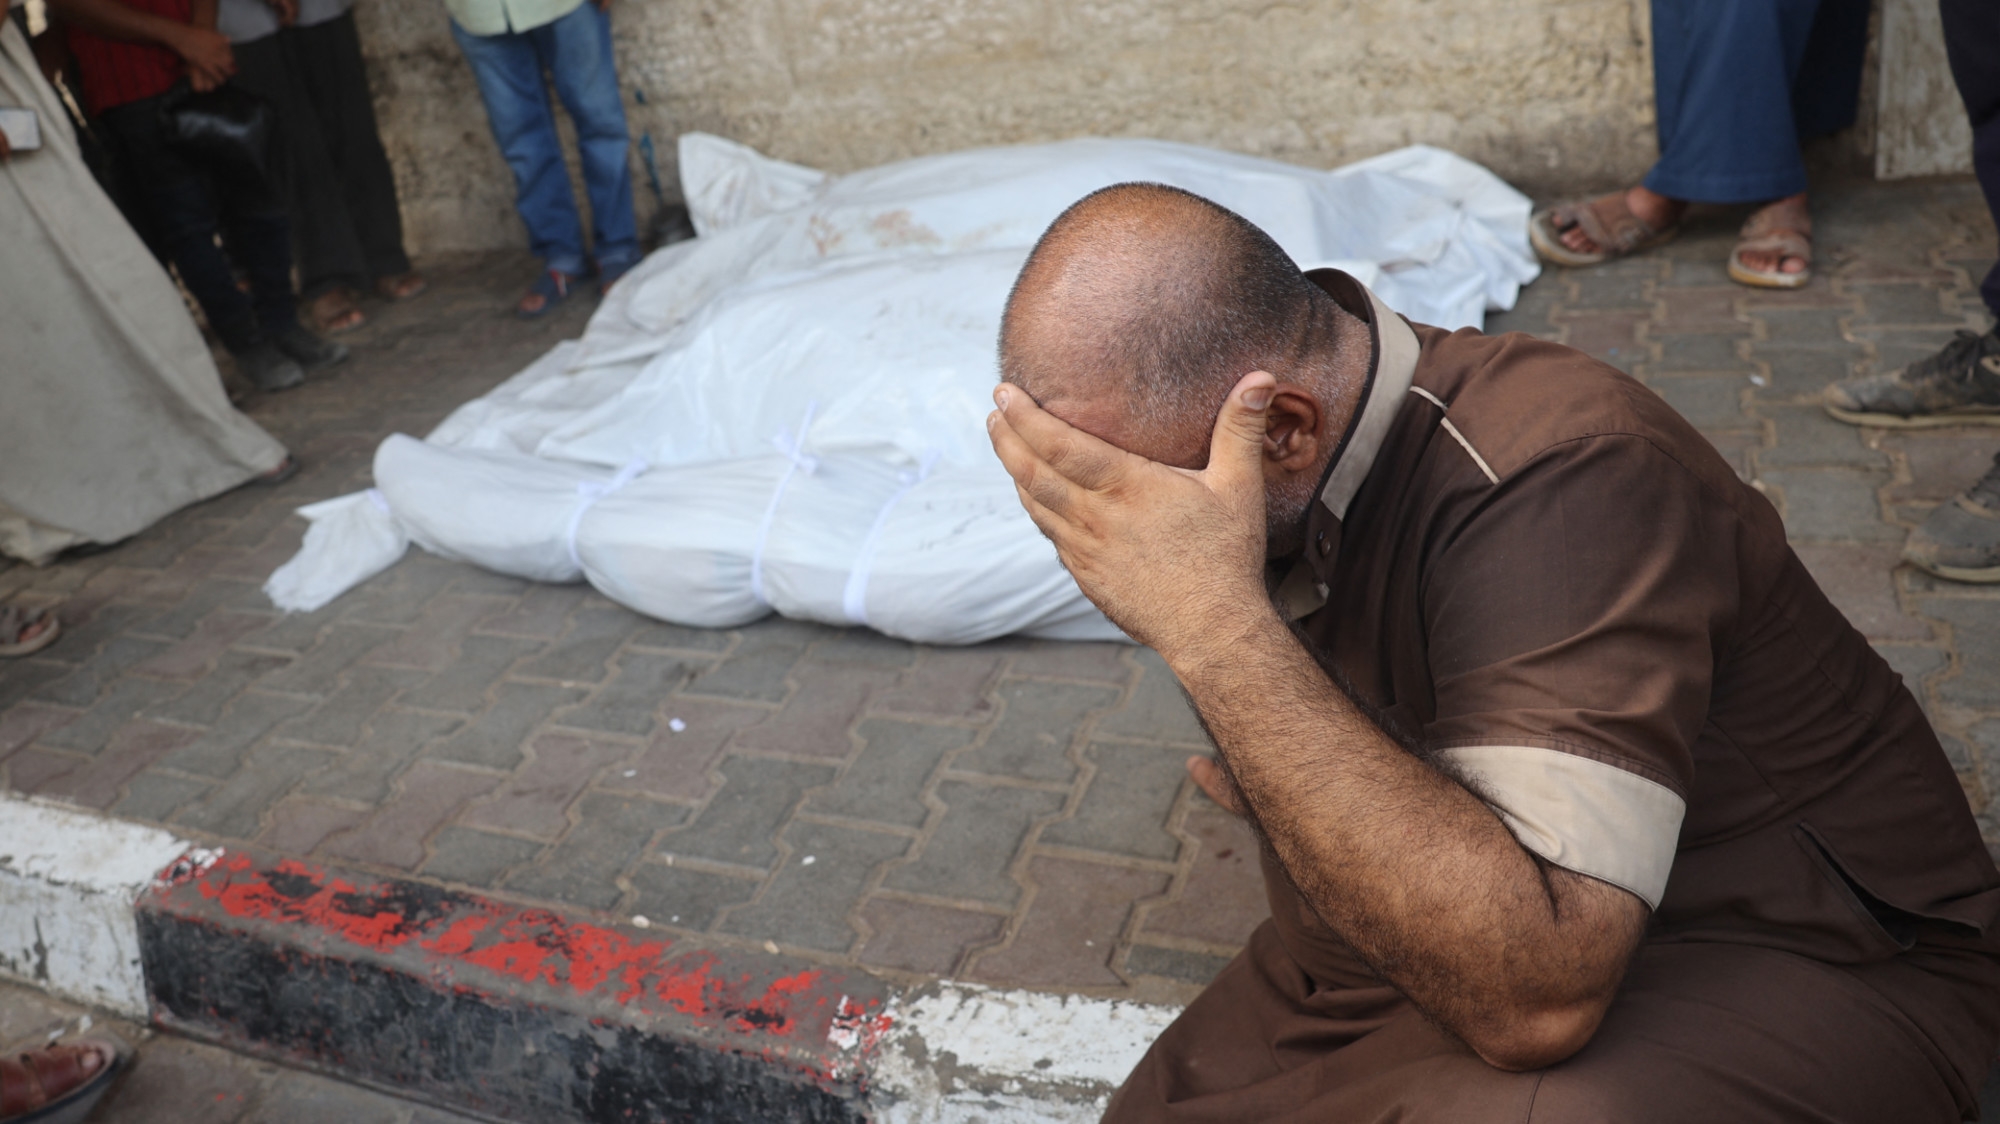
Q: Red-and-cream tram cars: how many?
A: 0